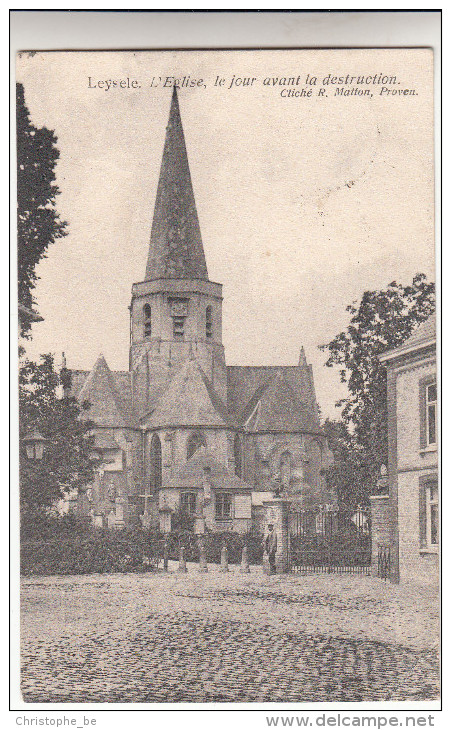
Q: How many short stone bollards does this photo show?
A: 4